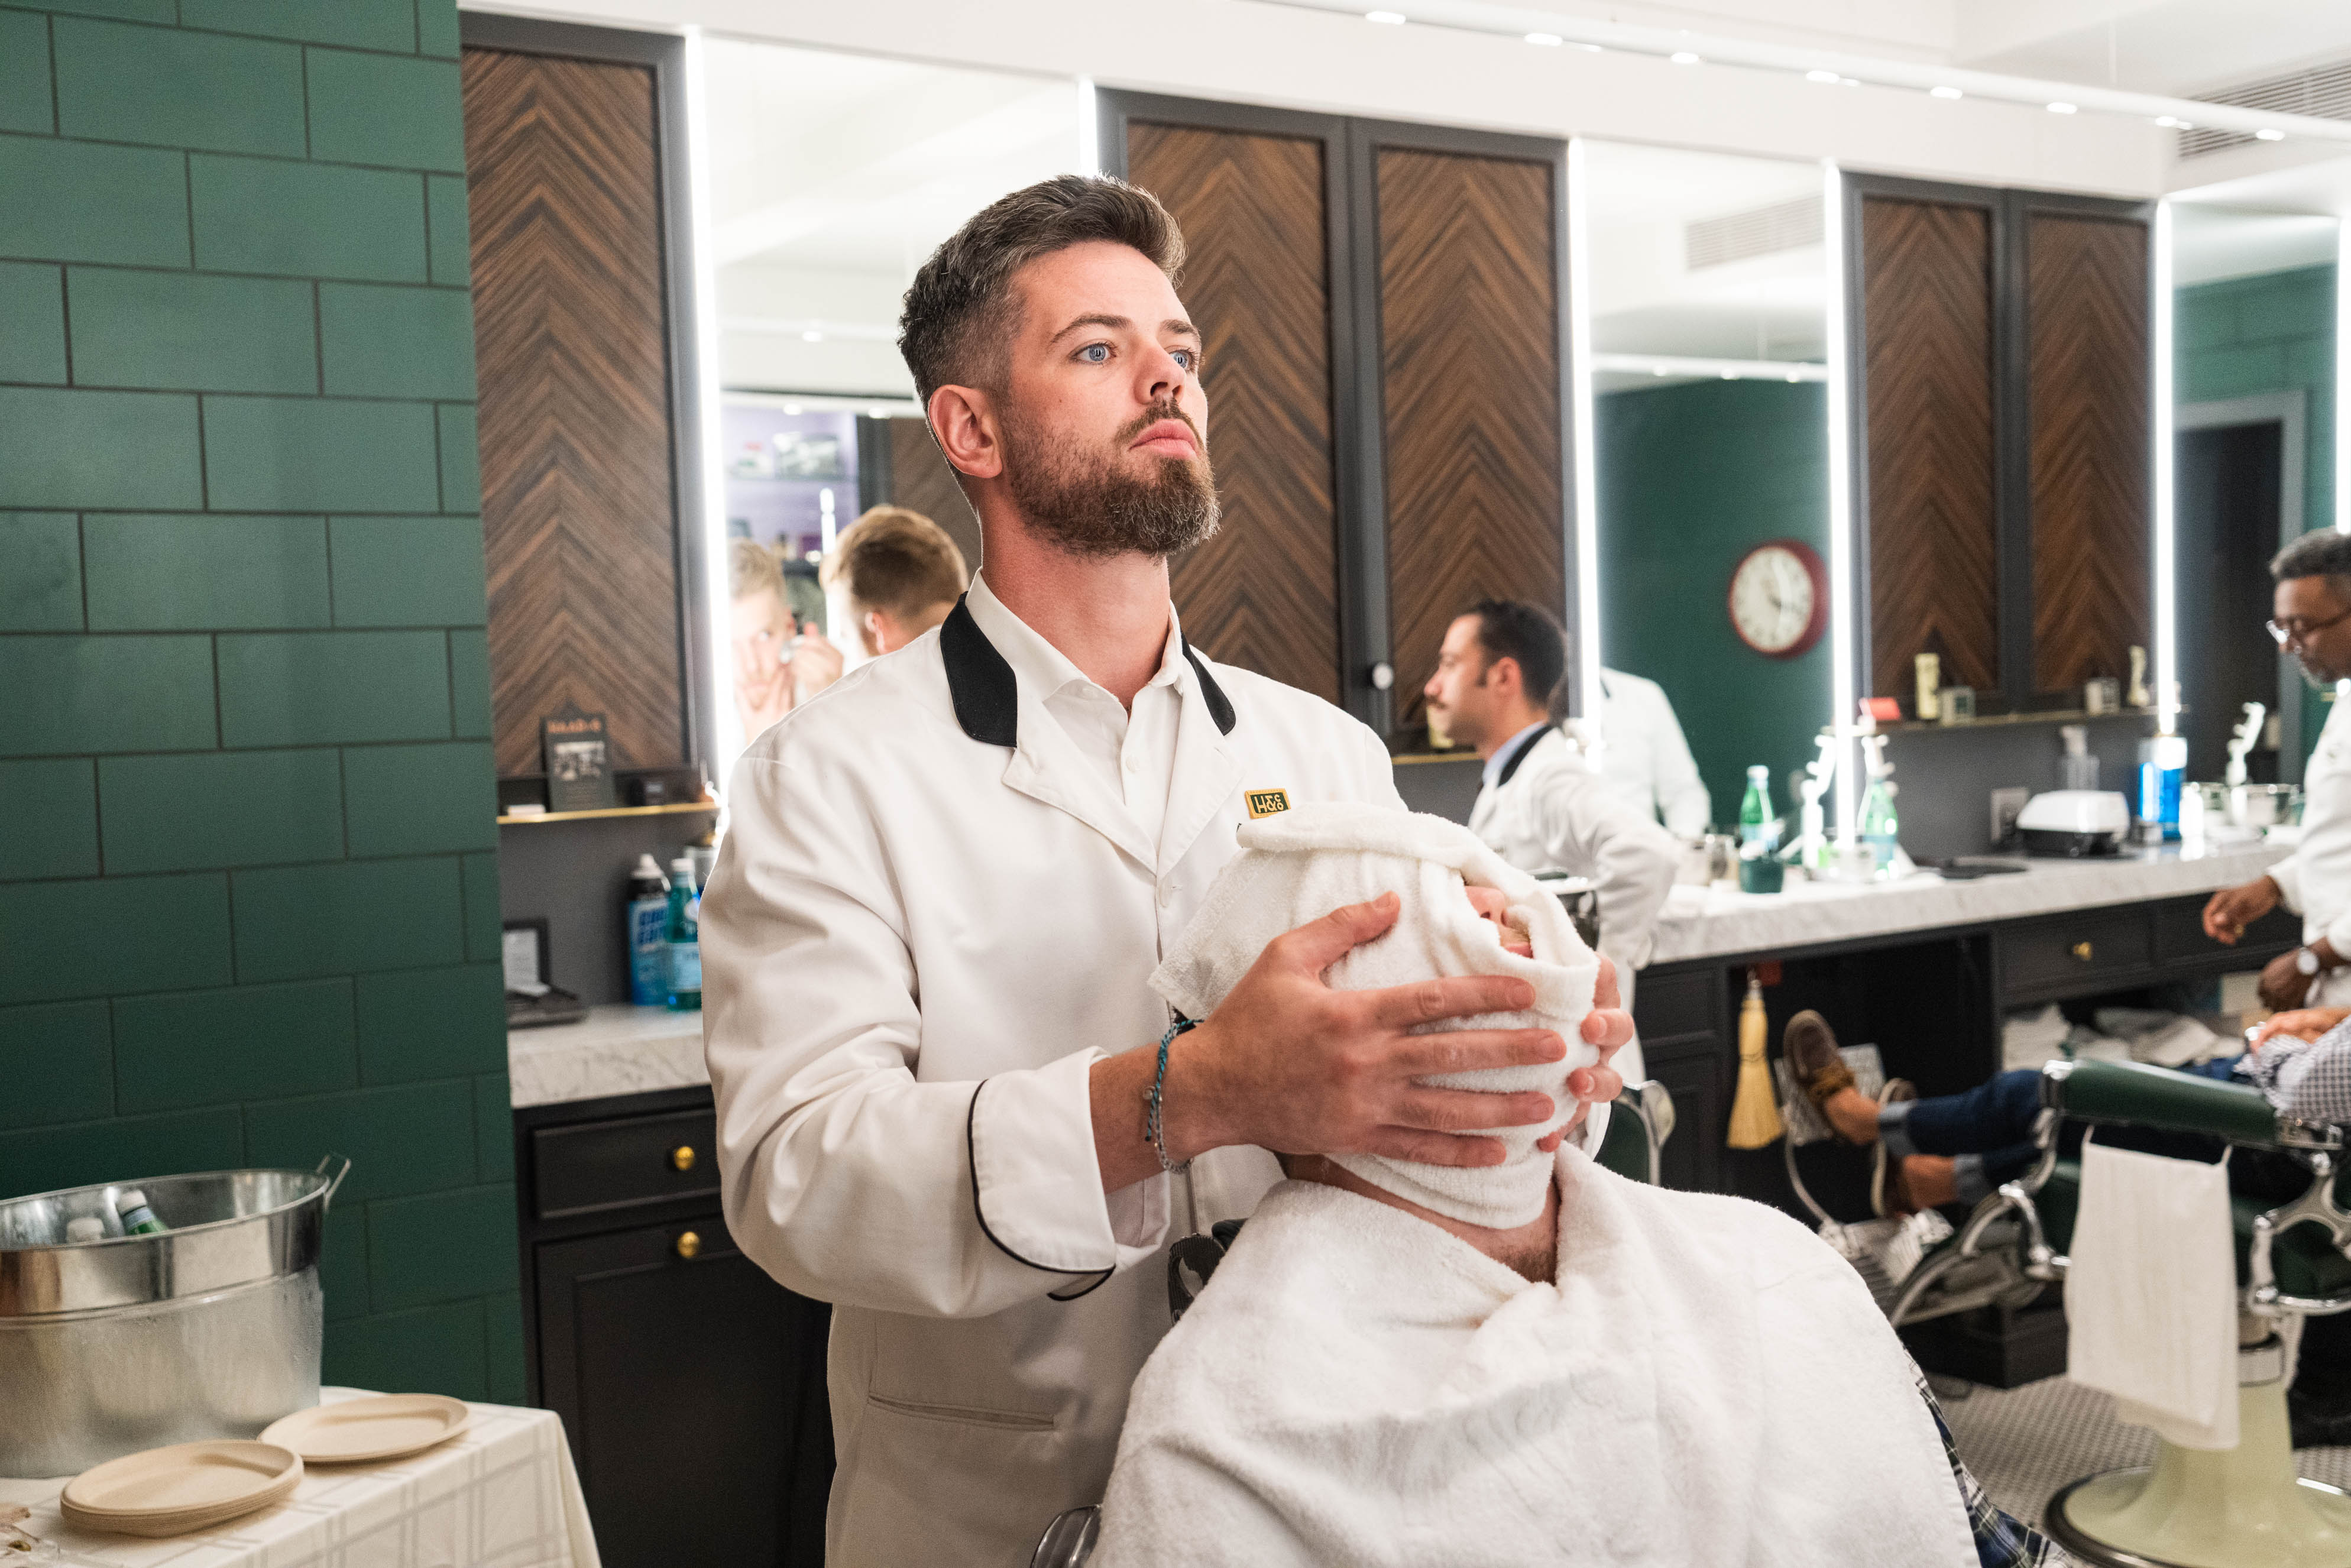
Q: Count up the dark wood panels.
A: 5